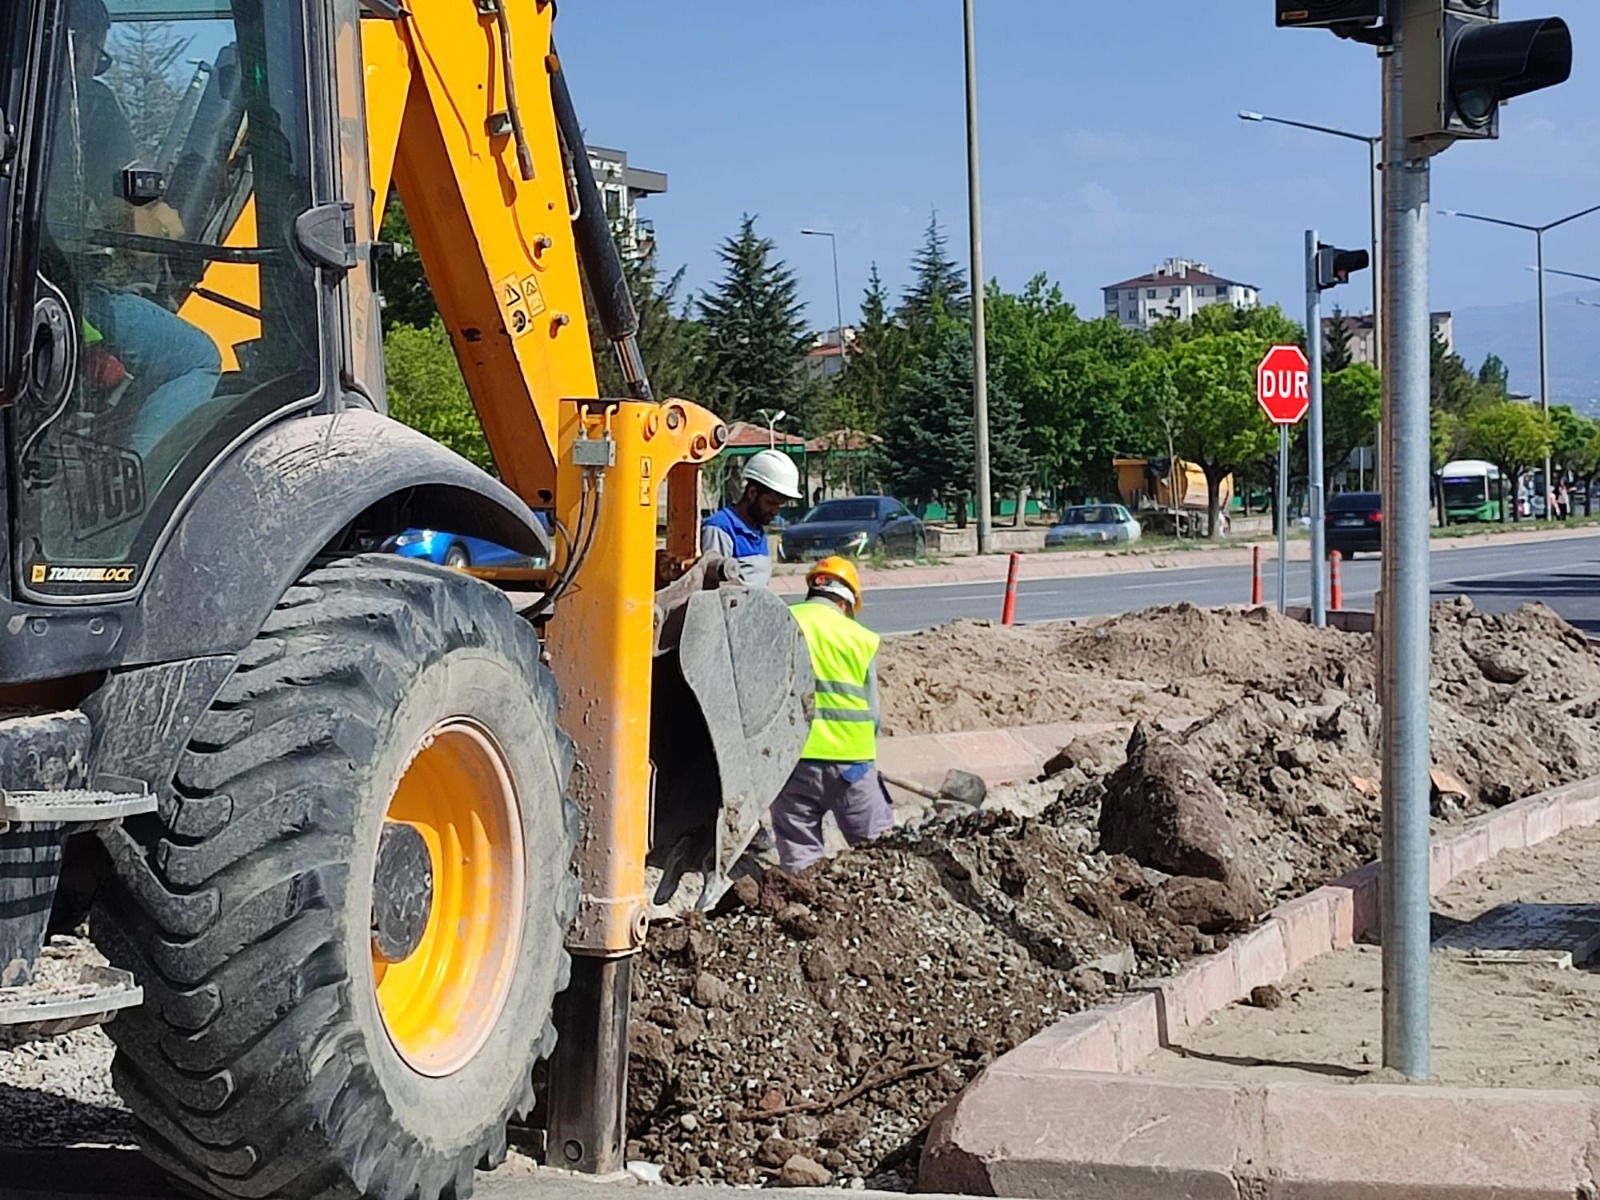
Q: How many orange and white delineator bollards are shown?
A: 3